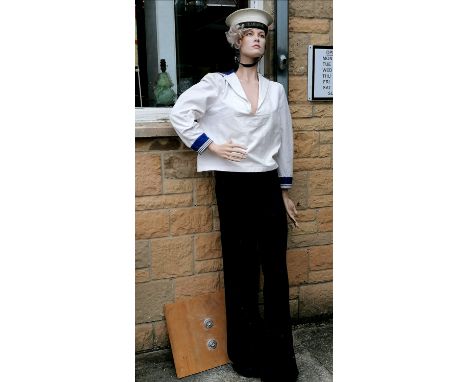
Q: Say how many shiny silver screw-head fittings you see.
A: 2